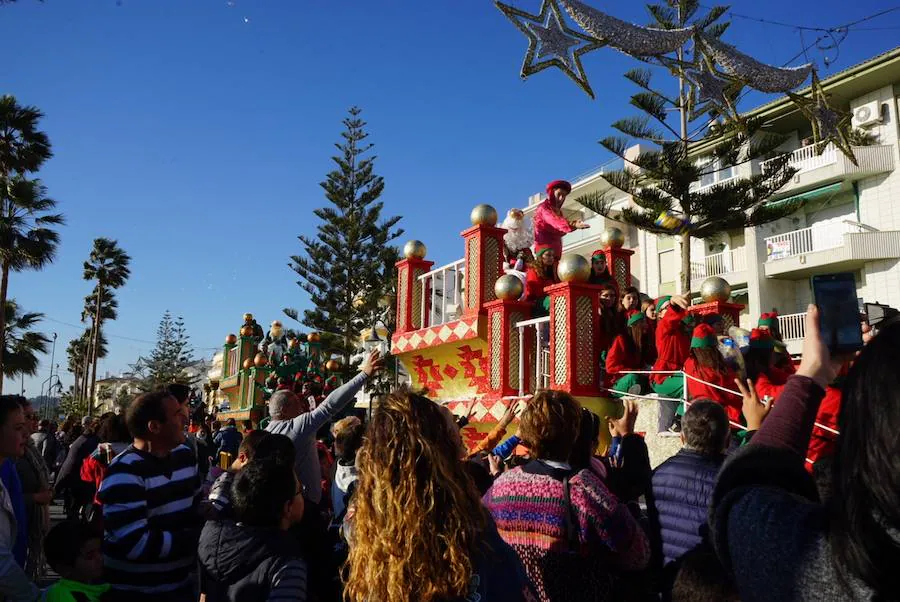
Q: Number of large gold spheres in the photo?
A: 6